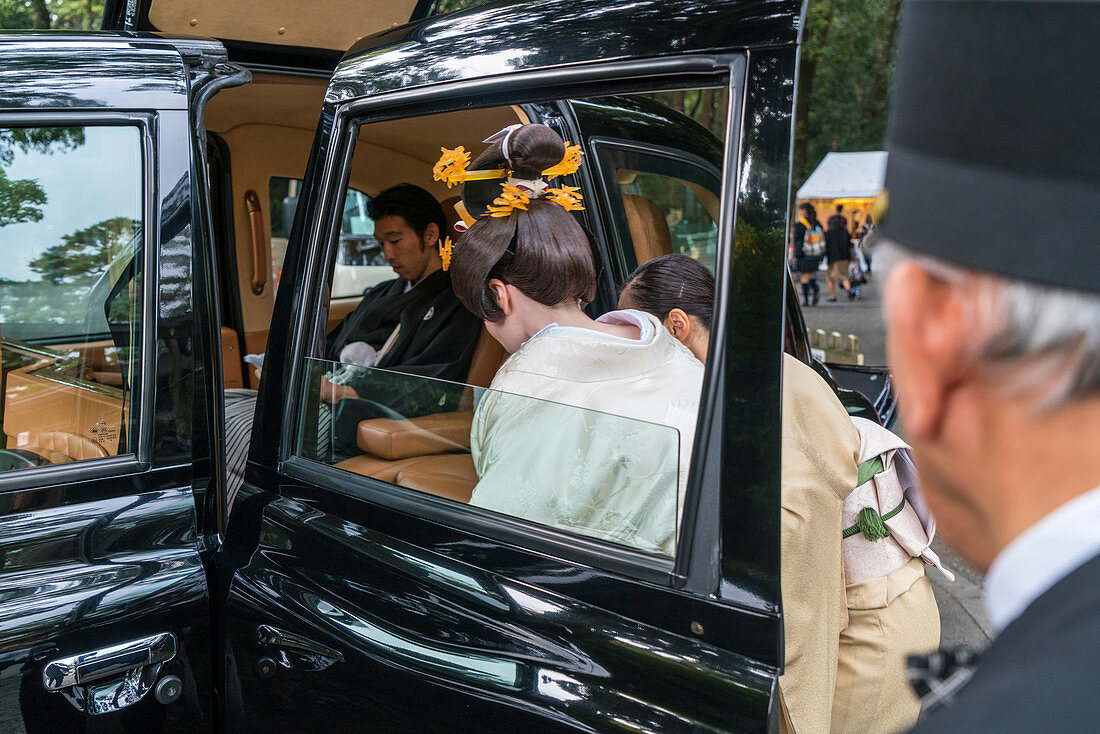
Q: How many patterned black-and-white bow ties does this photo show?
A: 1